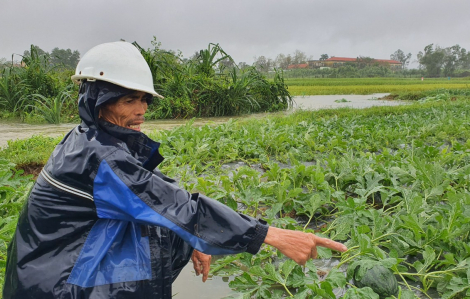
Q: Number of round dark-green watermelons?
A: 1